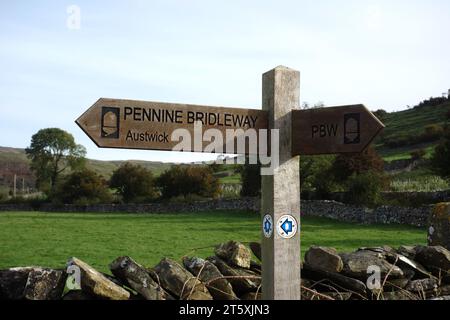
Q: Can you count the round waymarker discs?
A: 2